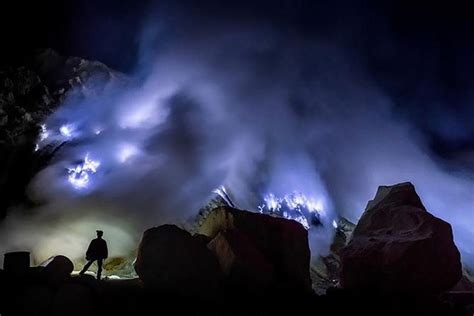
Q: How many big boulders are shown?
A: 3